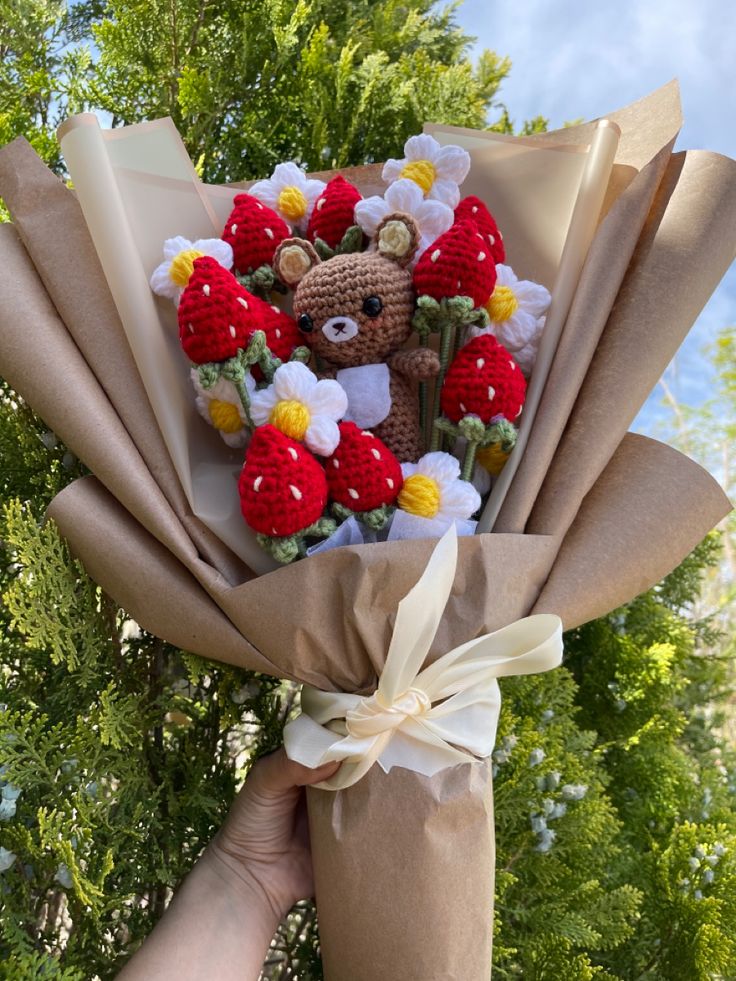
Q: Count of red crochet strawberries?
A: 9